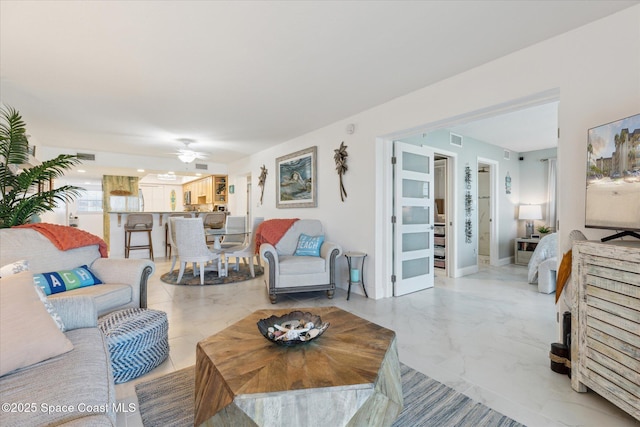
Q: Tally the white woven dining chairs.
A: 4